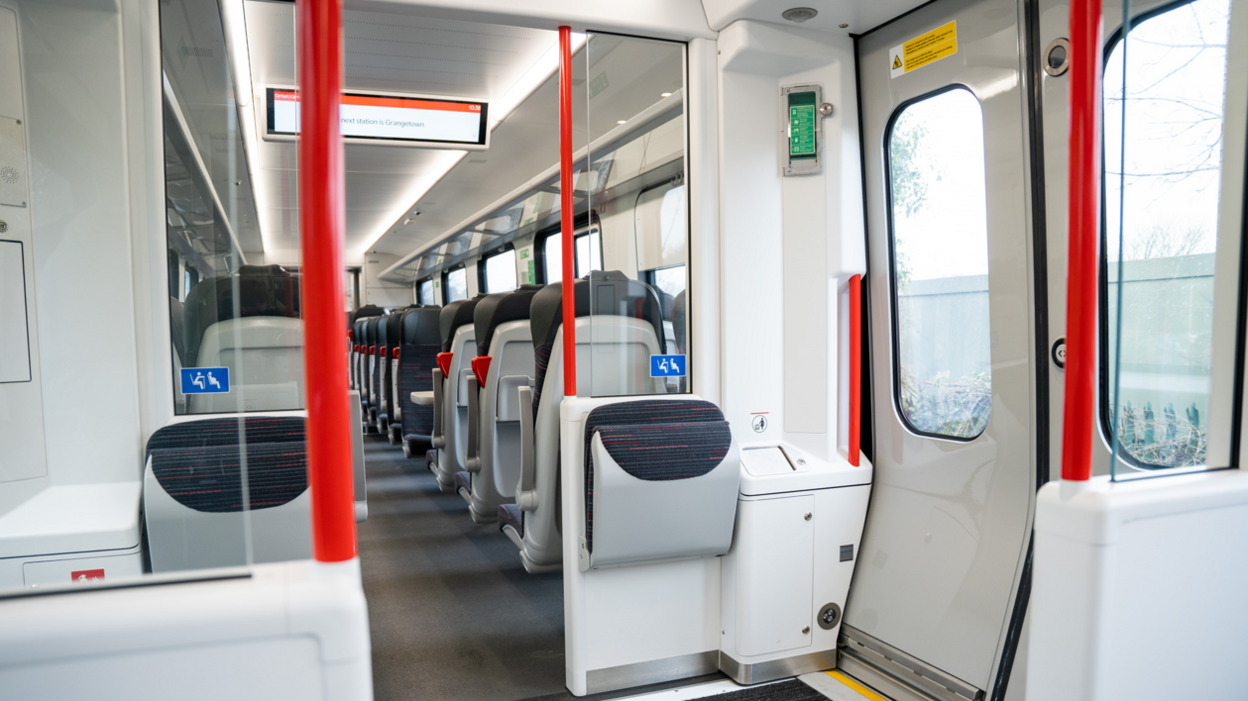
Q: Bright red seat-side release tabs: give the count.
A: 8